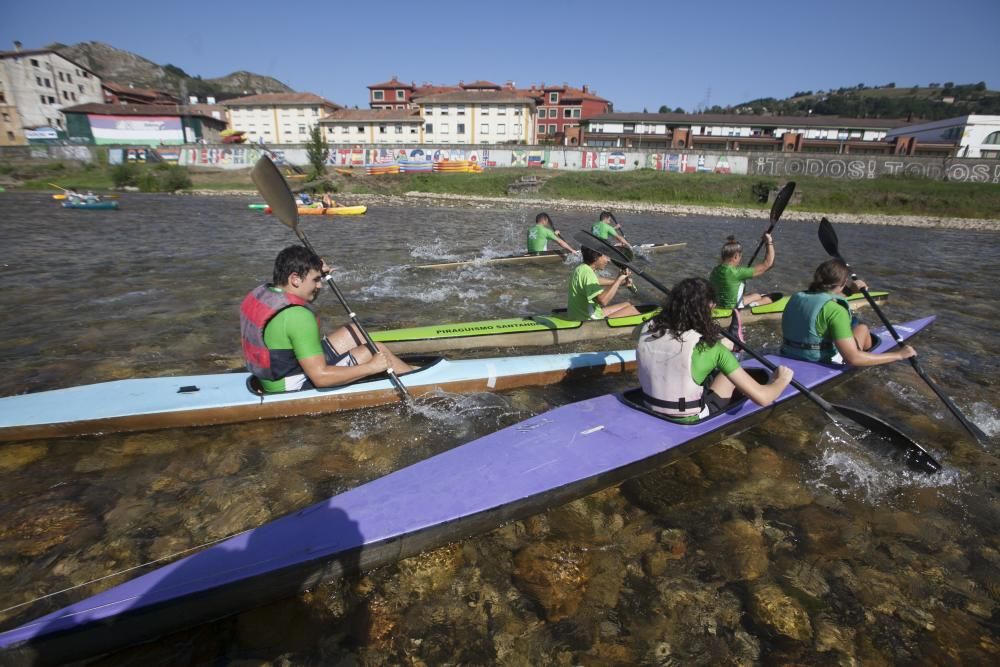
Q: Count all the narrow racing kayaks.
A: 4